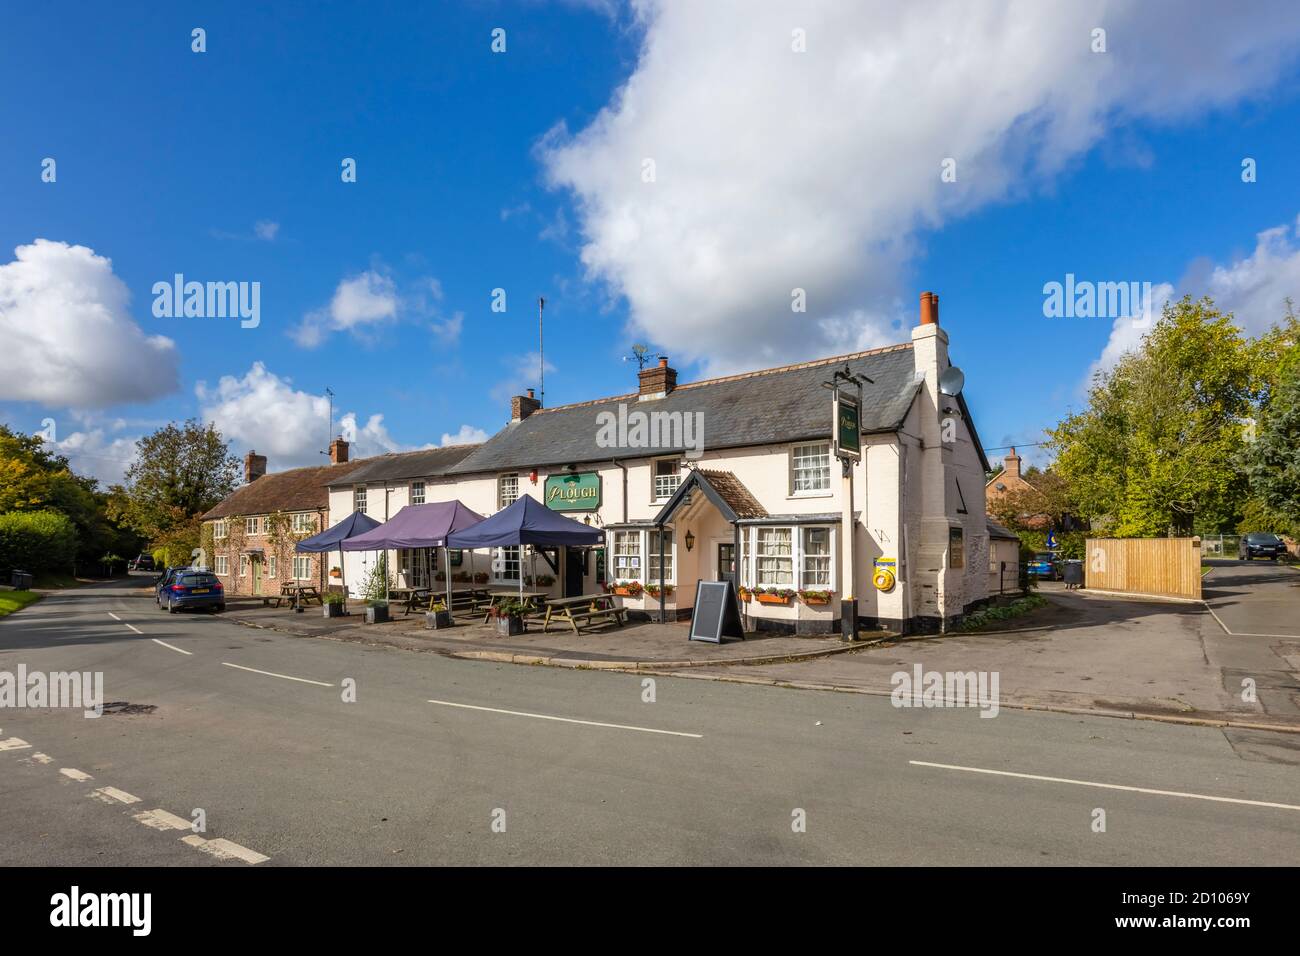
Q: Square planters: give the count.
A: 4